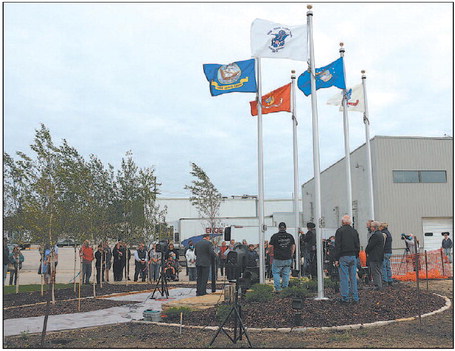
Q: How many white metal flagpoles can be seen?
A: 5